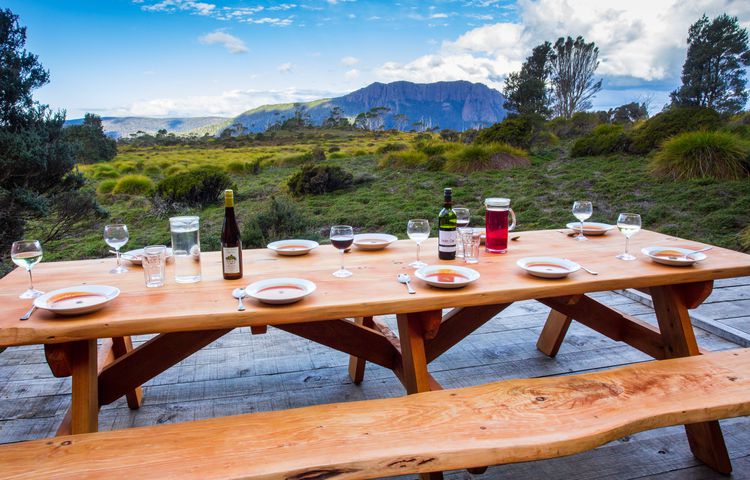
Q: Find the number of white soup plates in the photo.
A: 10